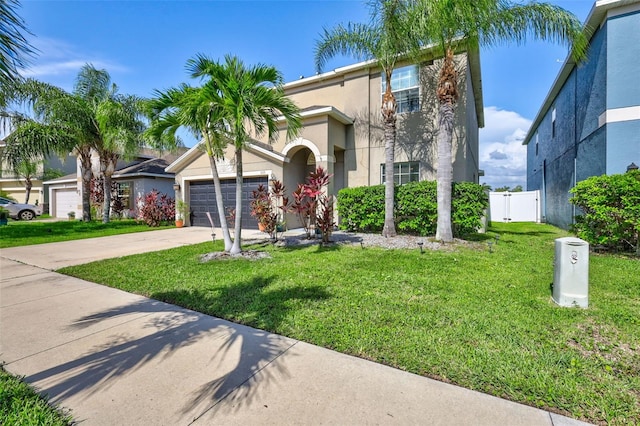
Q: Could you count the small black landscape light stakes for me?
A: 5